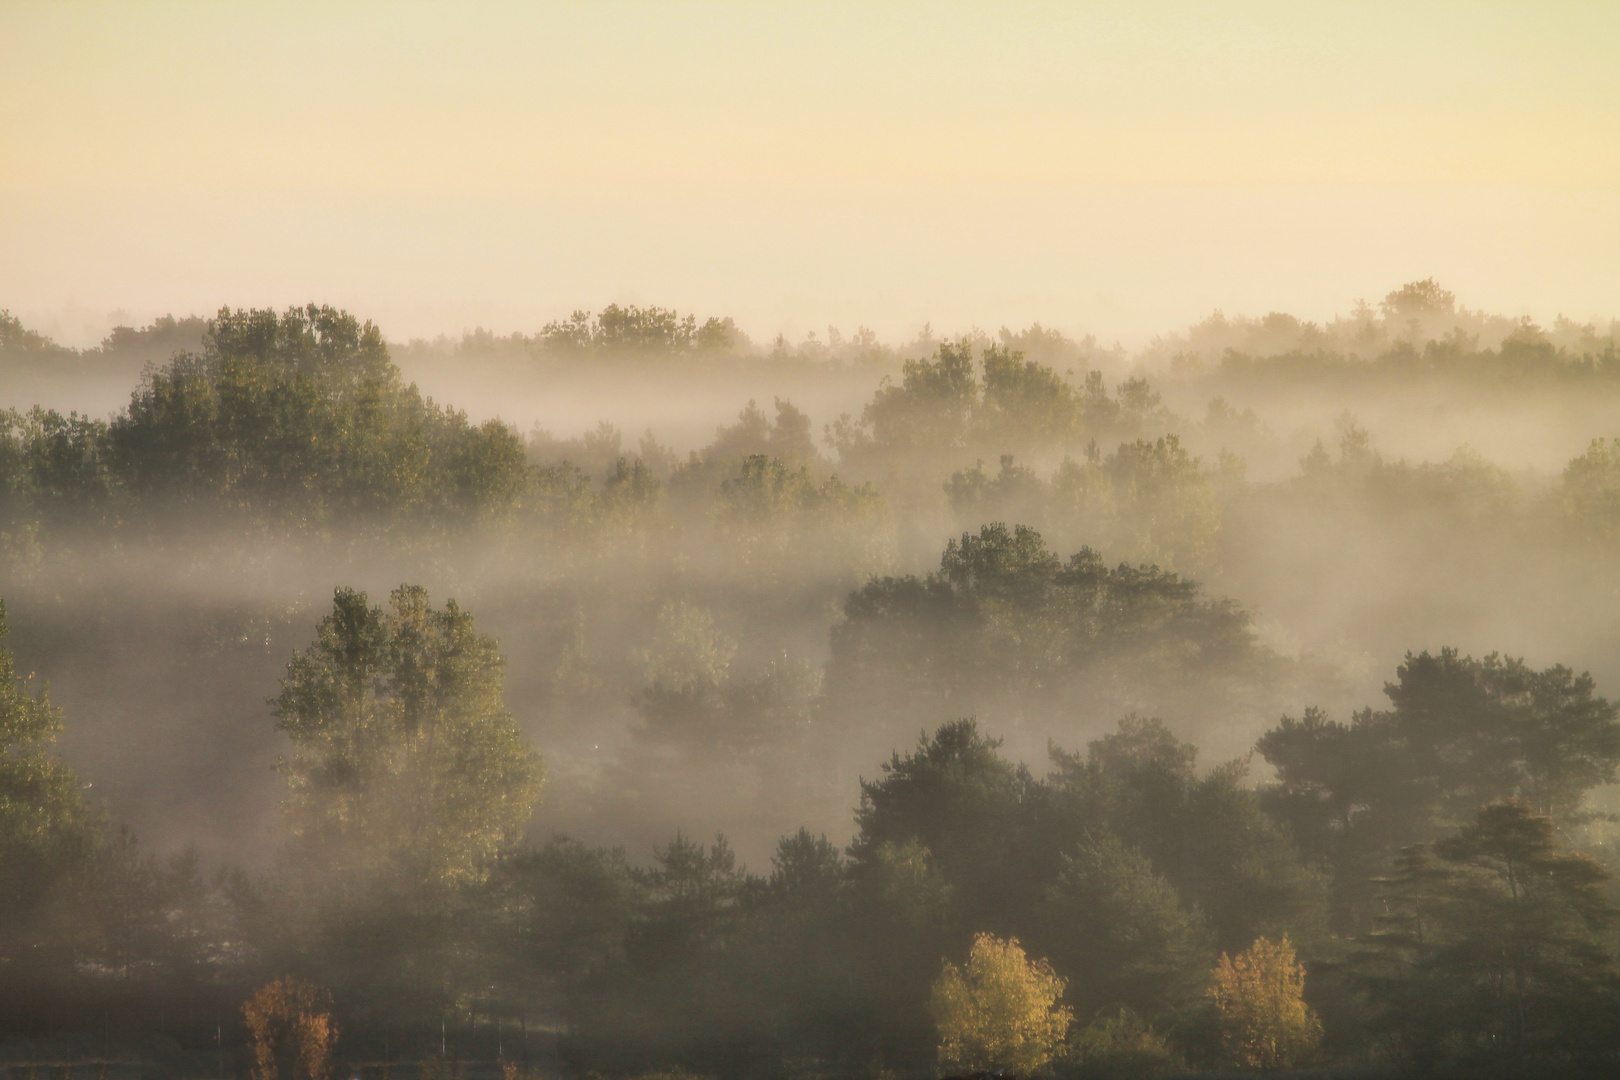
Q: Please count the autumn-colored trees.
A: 3